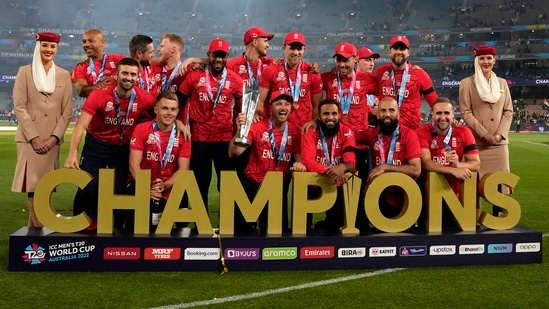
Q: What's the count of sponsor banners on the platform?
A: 13